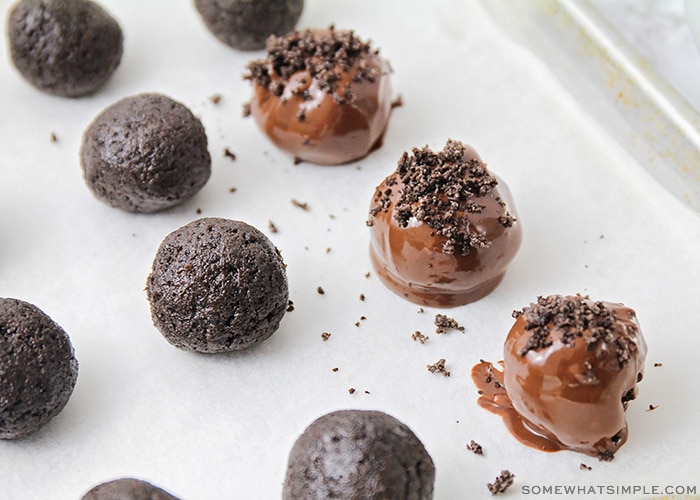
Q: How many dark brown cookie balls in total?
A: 7